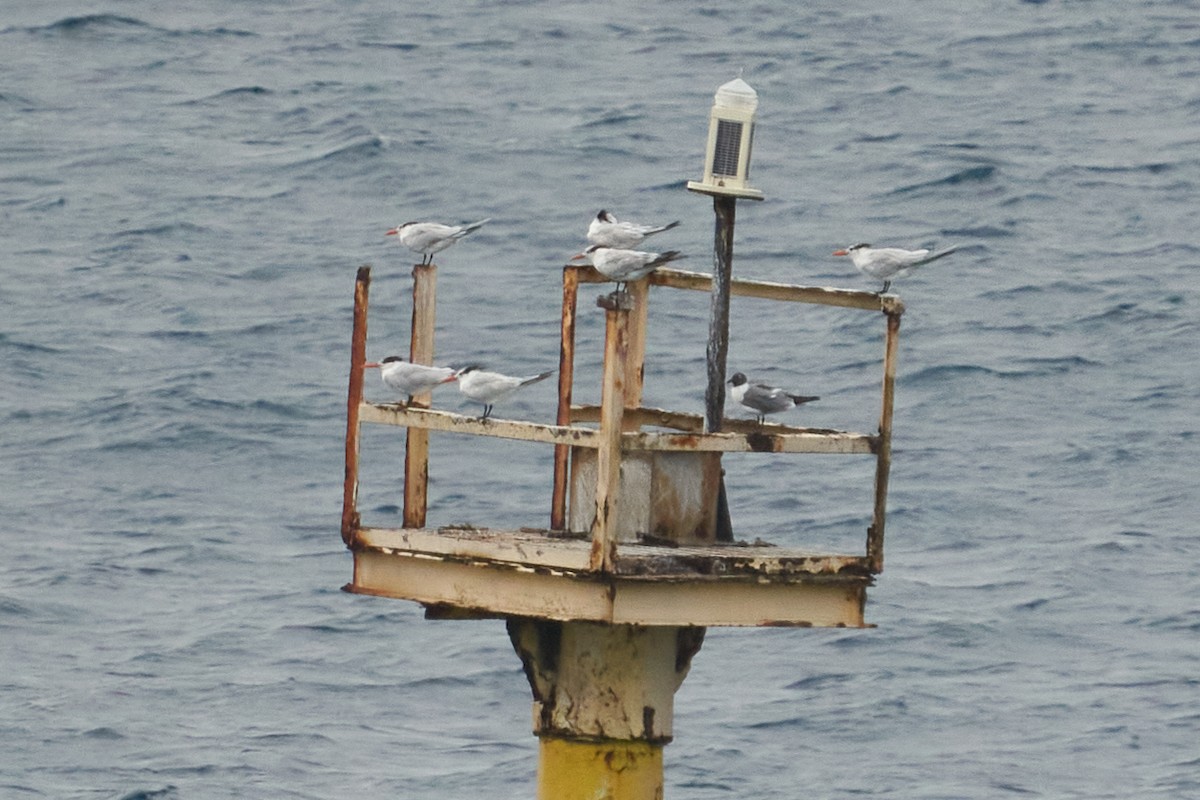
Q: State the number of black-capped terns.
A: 6